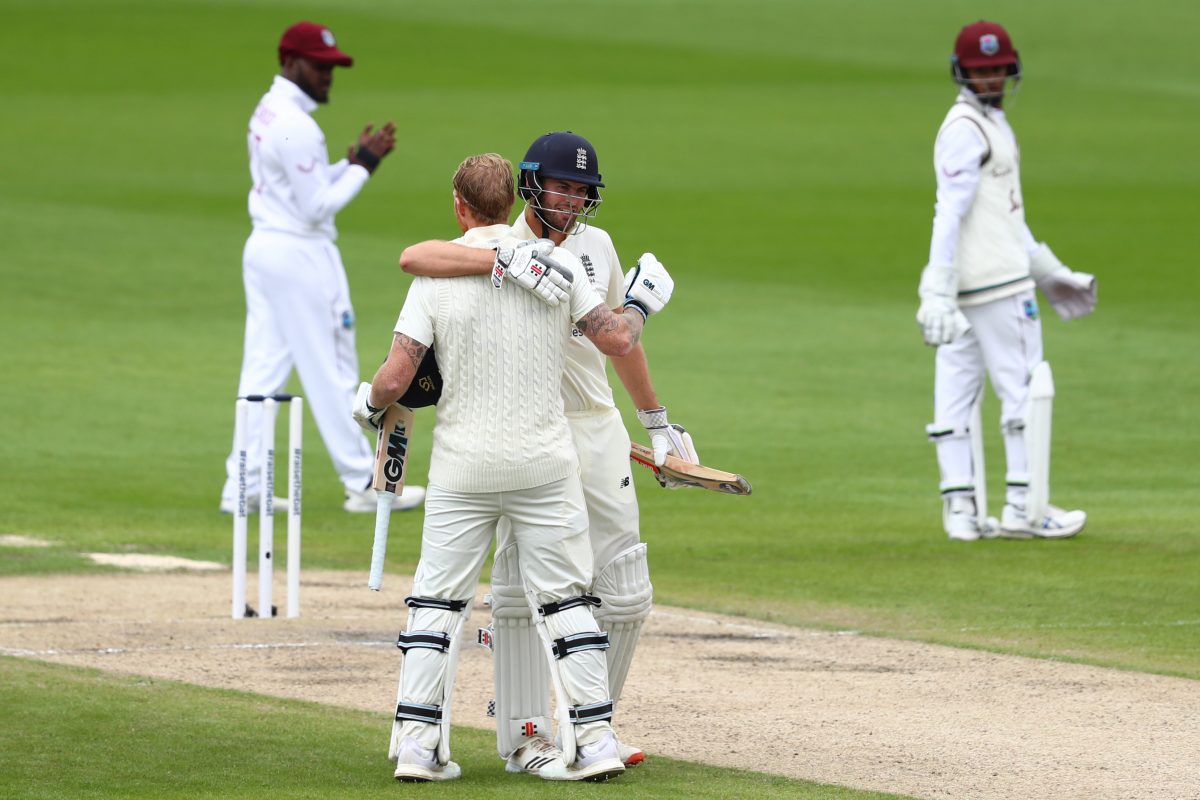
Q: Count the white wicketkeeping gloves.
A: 2